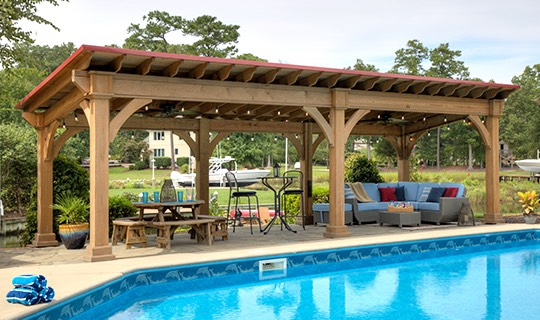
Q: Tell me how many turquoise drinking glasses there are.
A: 3